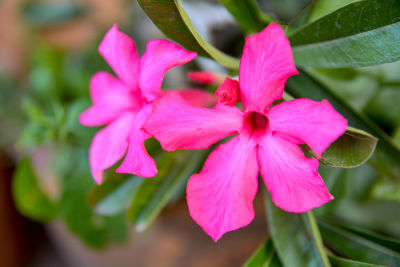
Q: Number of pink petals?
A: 10